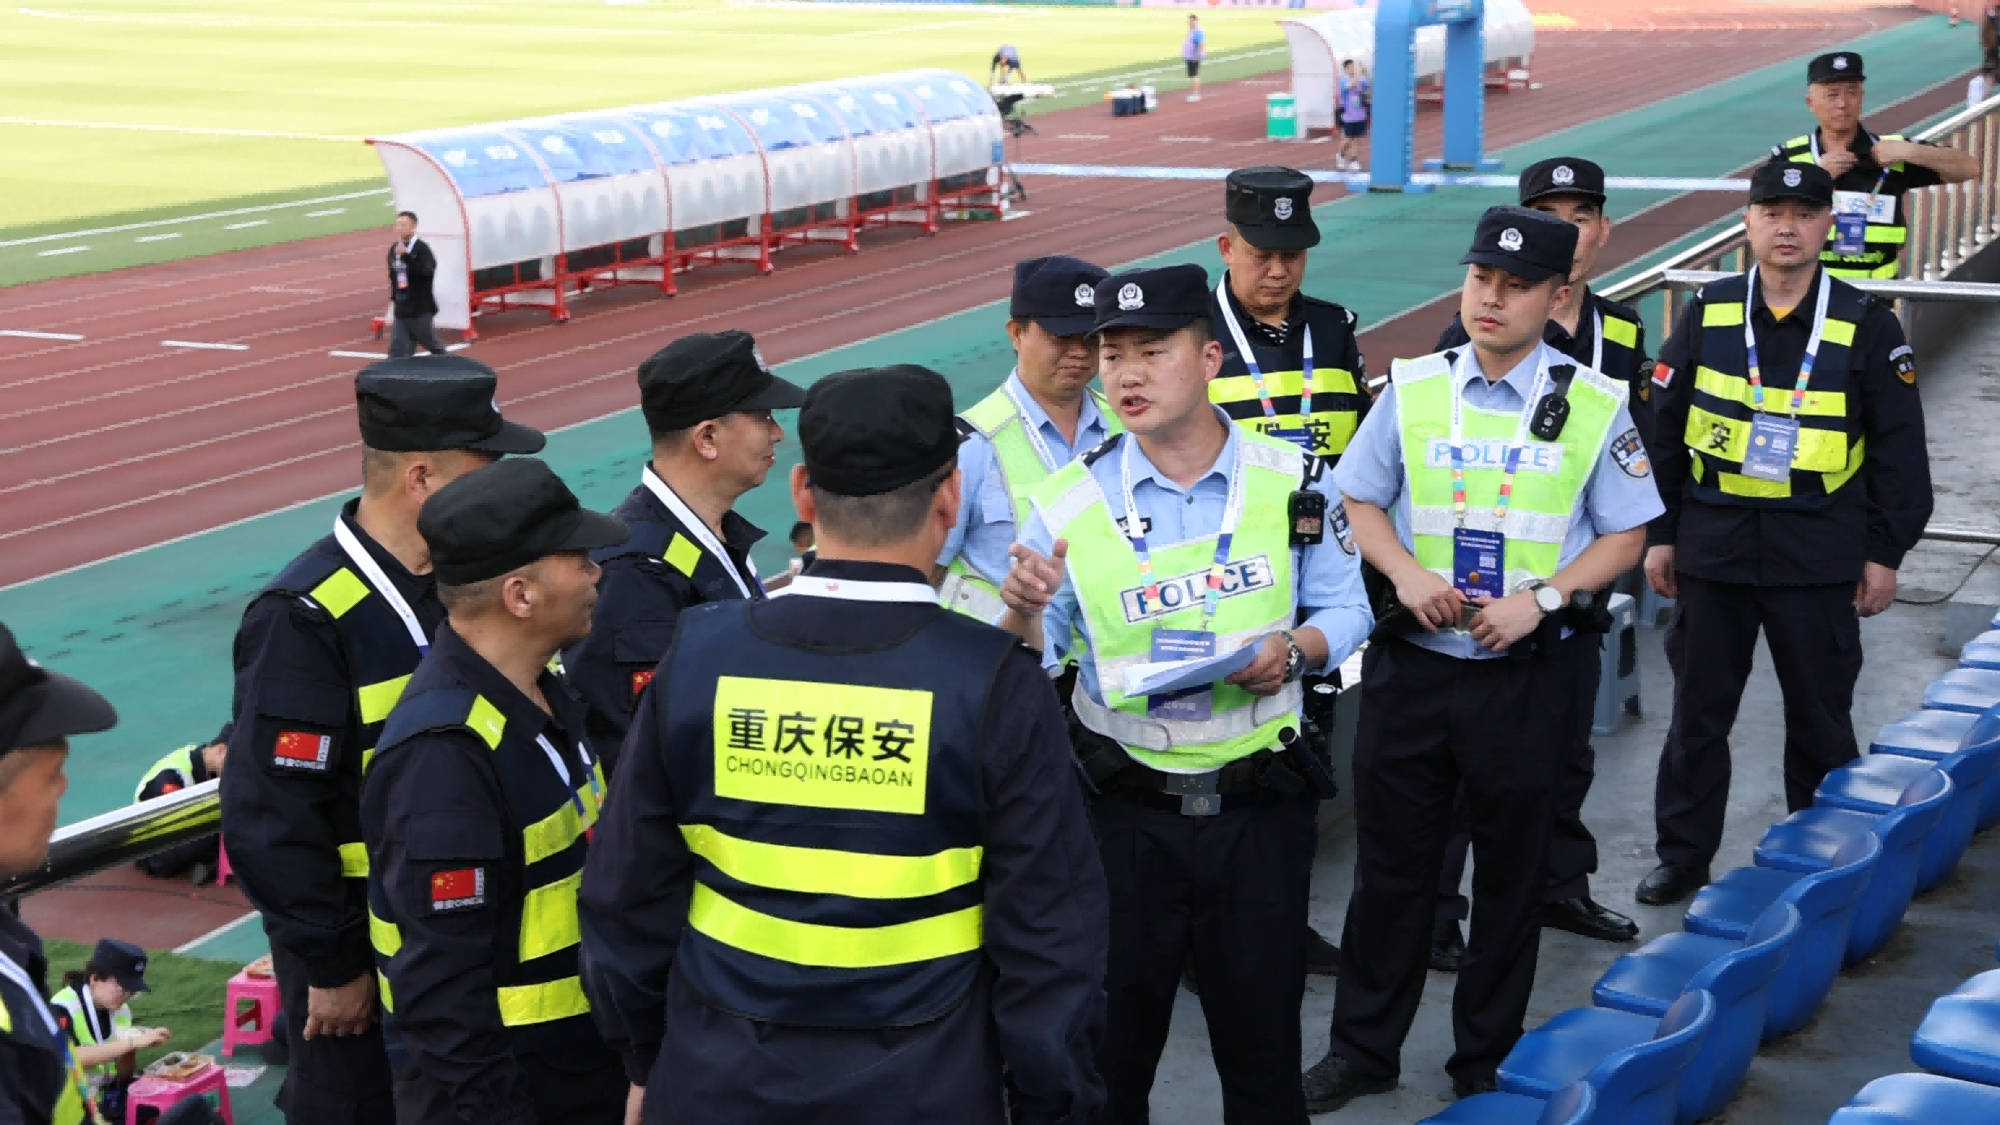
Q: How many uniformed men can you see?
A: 12